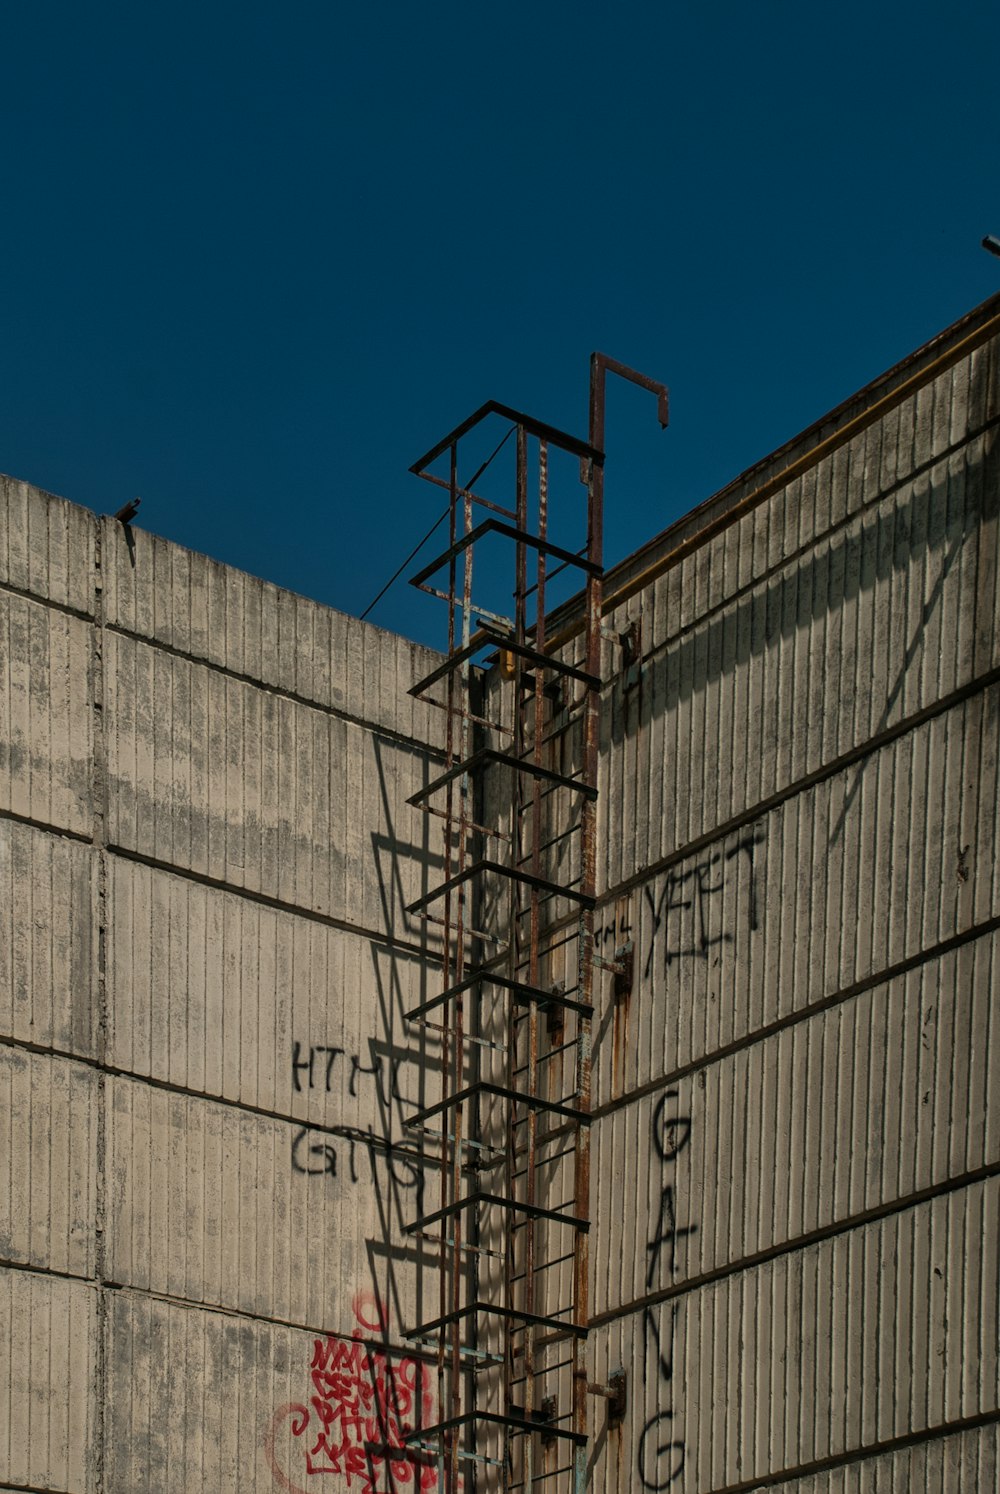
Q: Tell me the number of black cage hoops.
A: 10